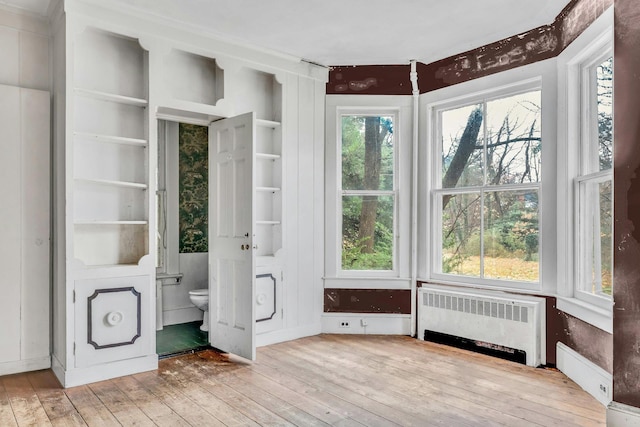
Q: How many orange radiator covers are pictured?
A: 0